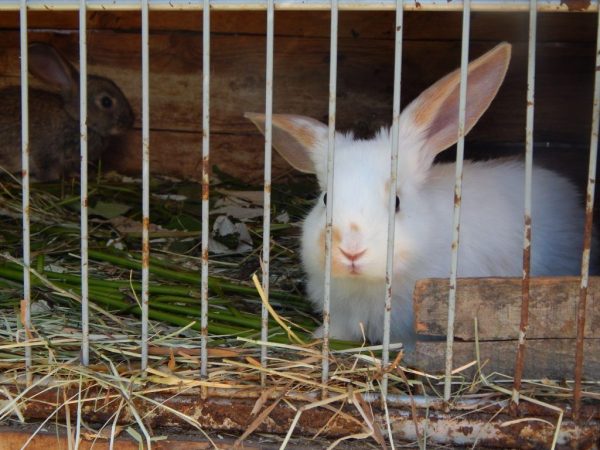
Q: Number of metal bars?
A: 10